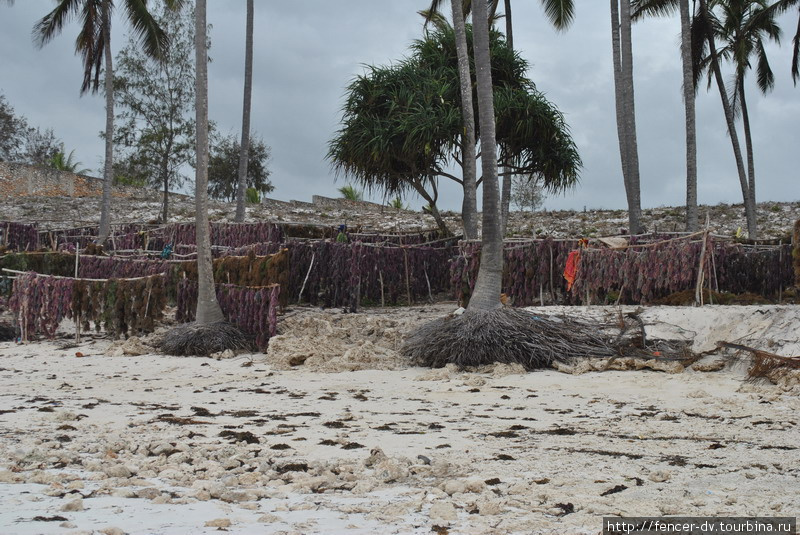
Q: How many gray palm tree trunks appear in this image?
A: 11